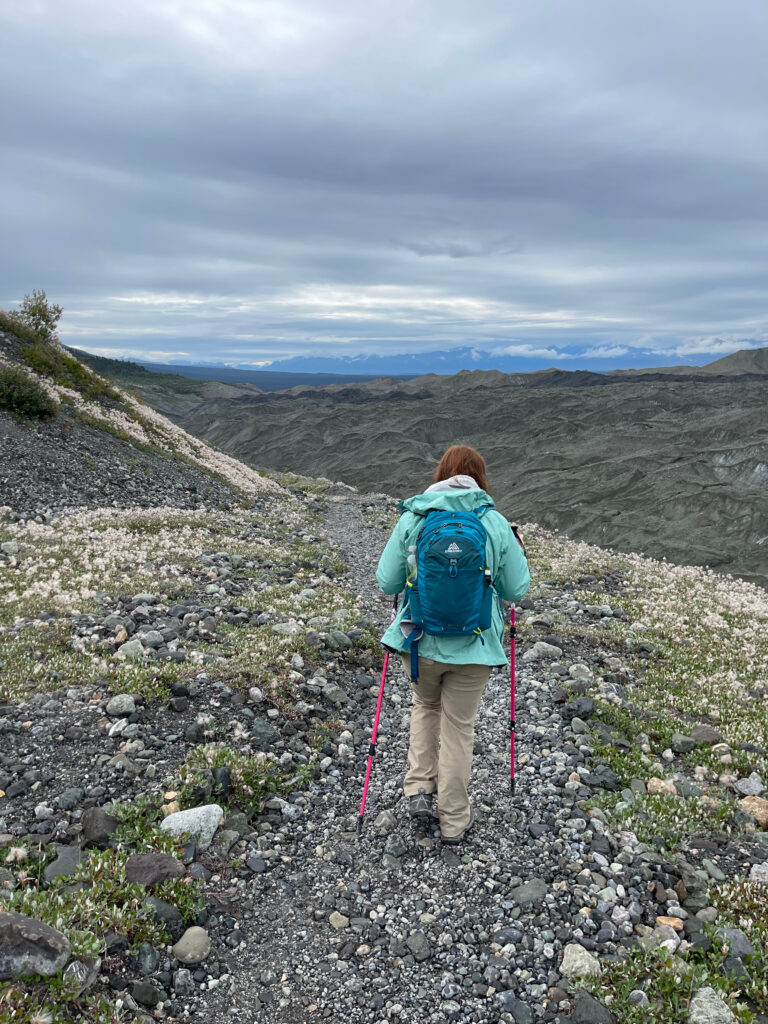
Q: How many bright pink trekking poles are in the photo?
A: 2